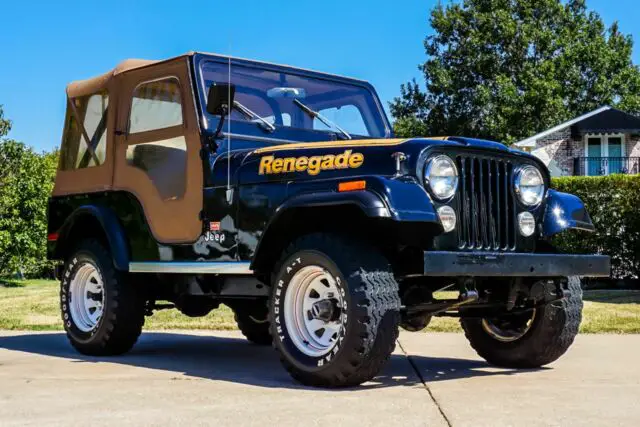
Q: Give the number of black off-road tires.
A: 4